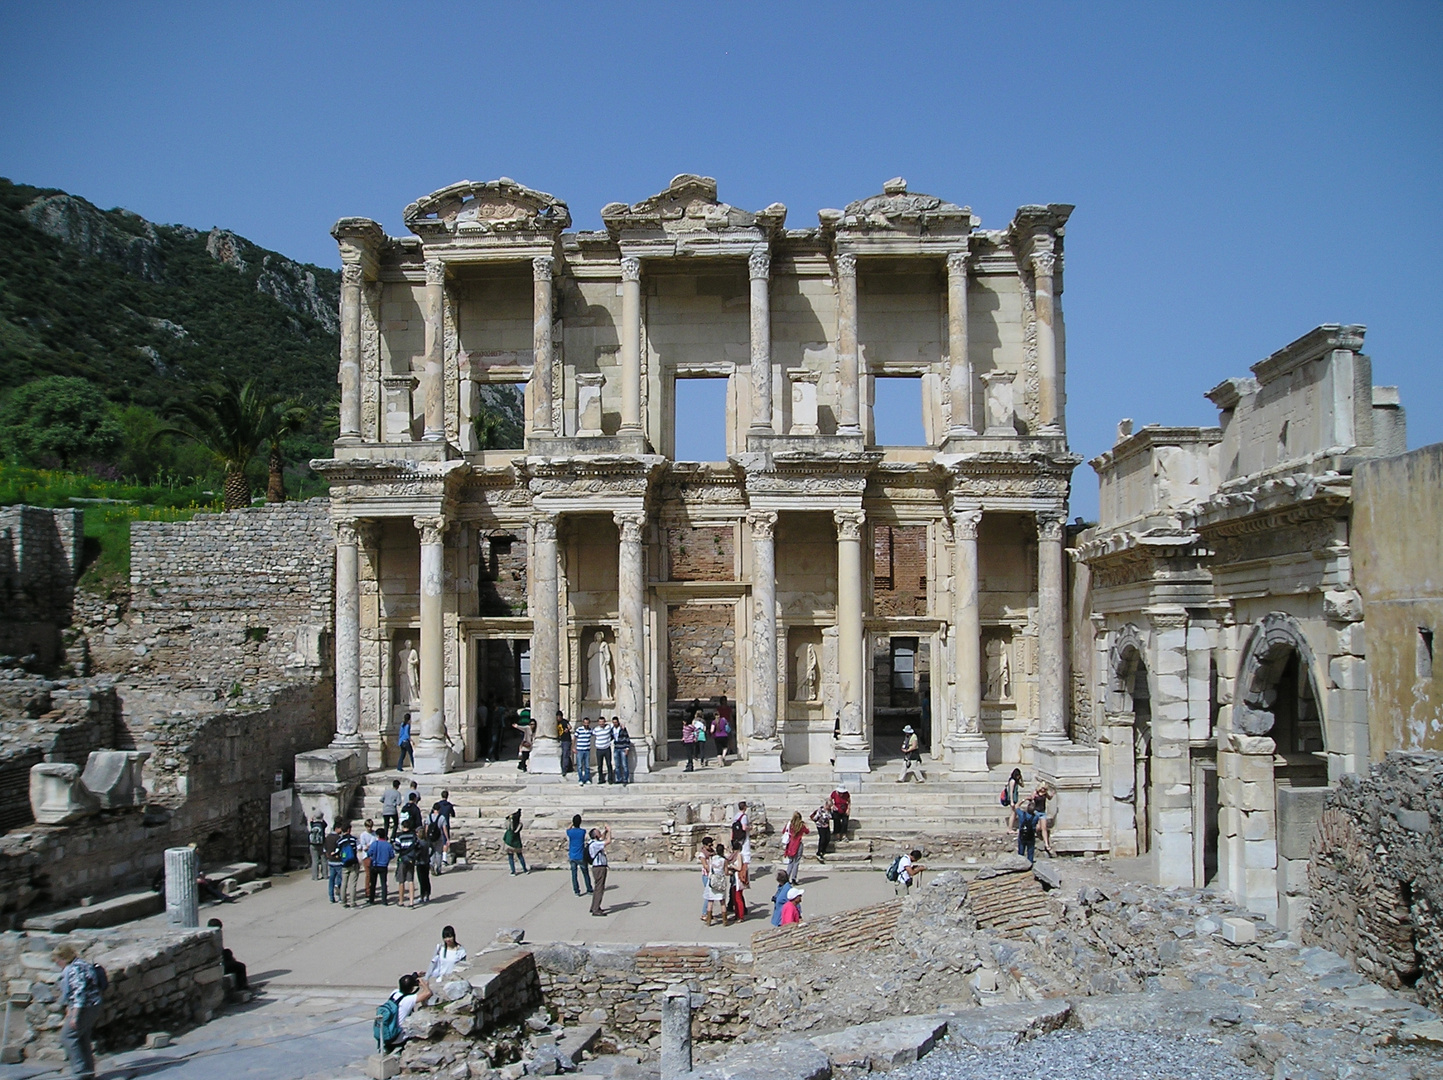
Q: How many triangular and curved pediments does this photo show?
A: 3